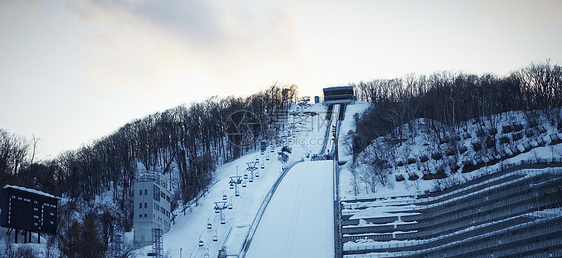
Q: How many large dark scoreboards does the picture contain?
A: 1